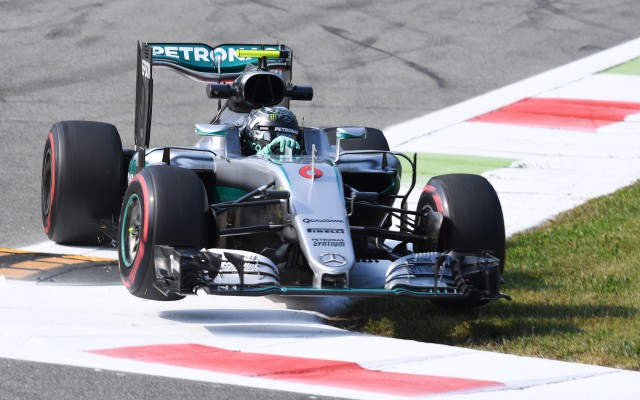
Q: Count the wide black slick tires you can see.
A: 4